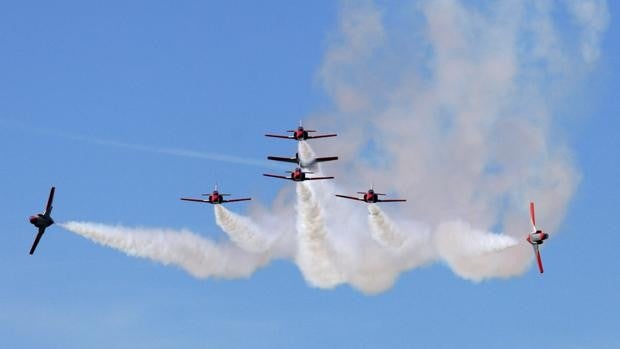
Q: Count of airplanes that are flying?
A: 7